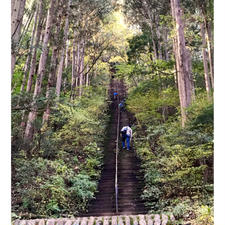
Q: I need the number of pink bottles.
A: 0